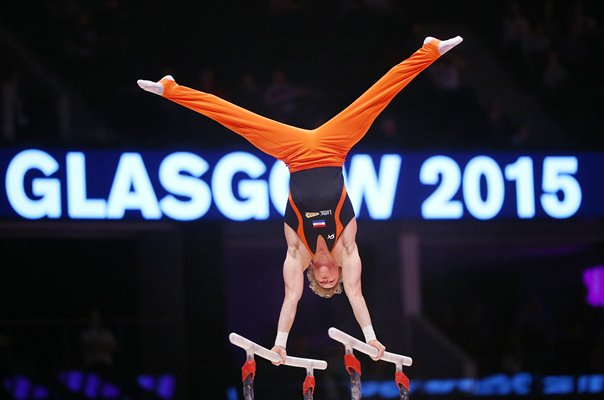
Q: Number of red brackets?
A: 4